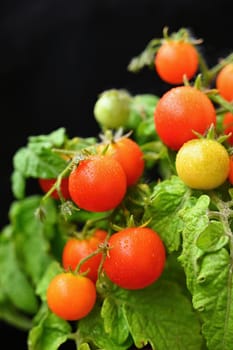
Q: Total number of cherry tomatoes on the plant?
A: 13